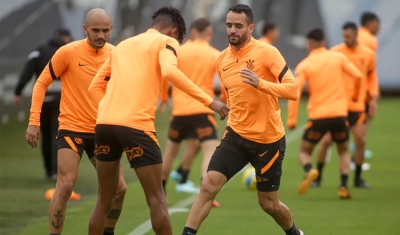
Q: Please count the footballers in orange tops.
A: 8